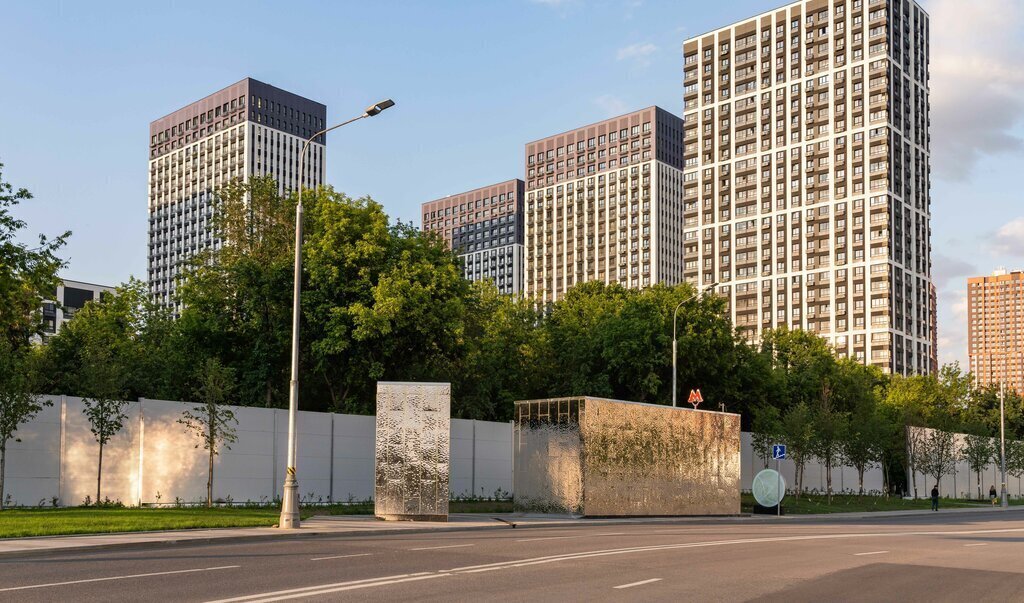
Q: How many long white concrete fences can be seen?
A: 2